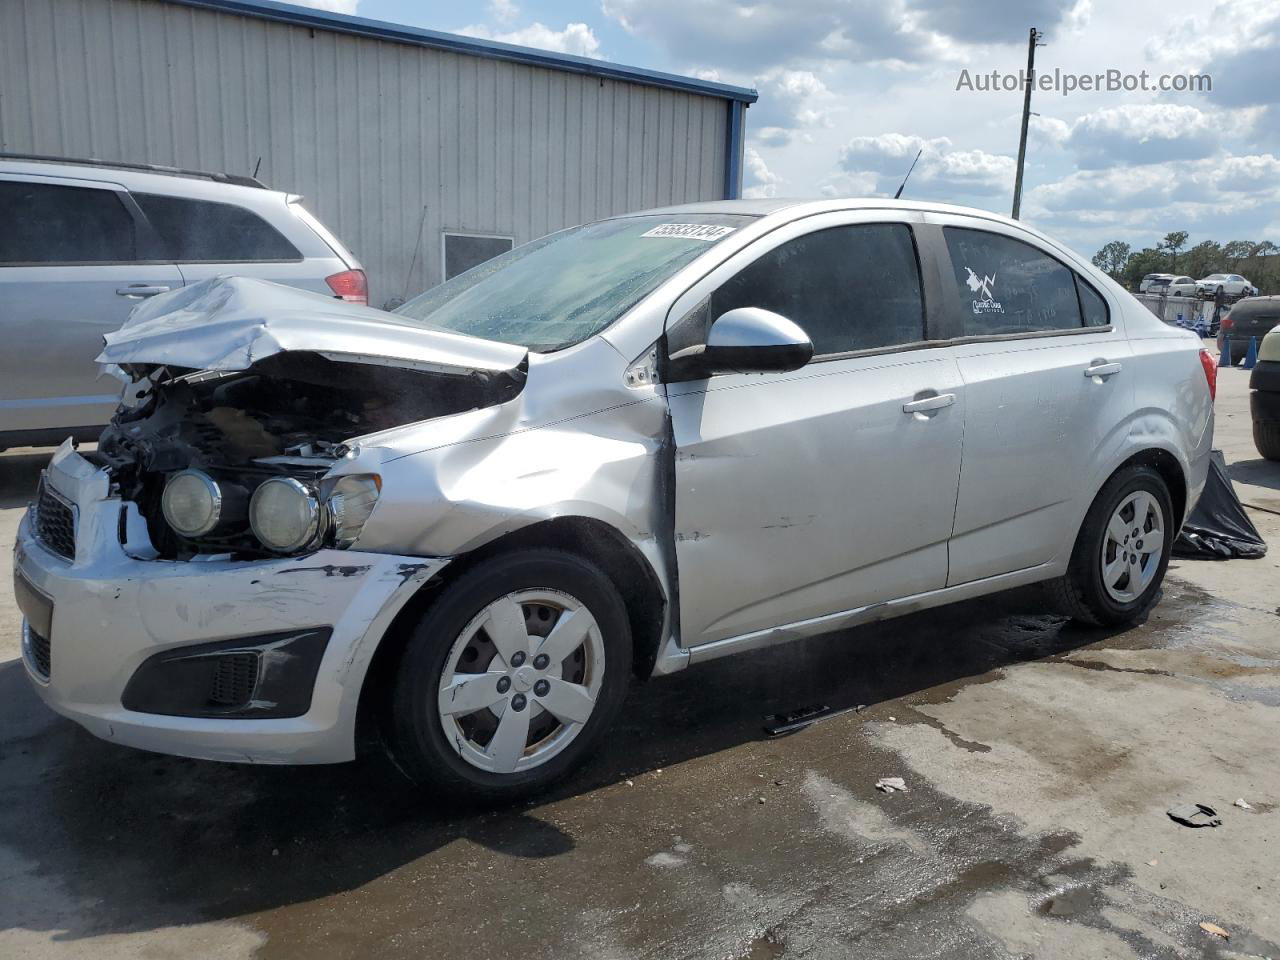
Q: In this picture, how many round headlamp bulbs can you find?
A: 2